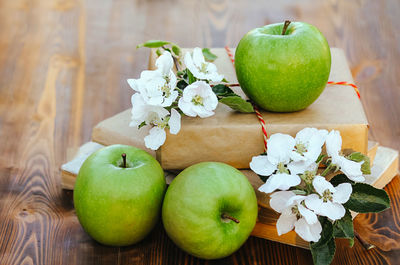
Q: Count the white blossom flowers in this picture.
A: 9